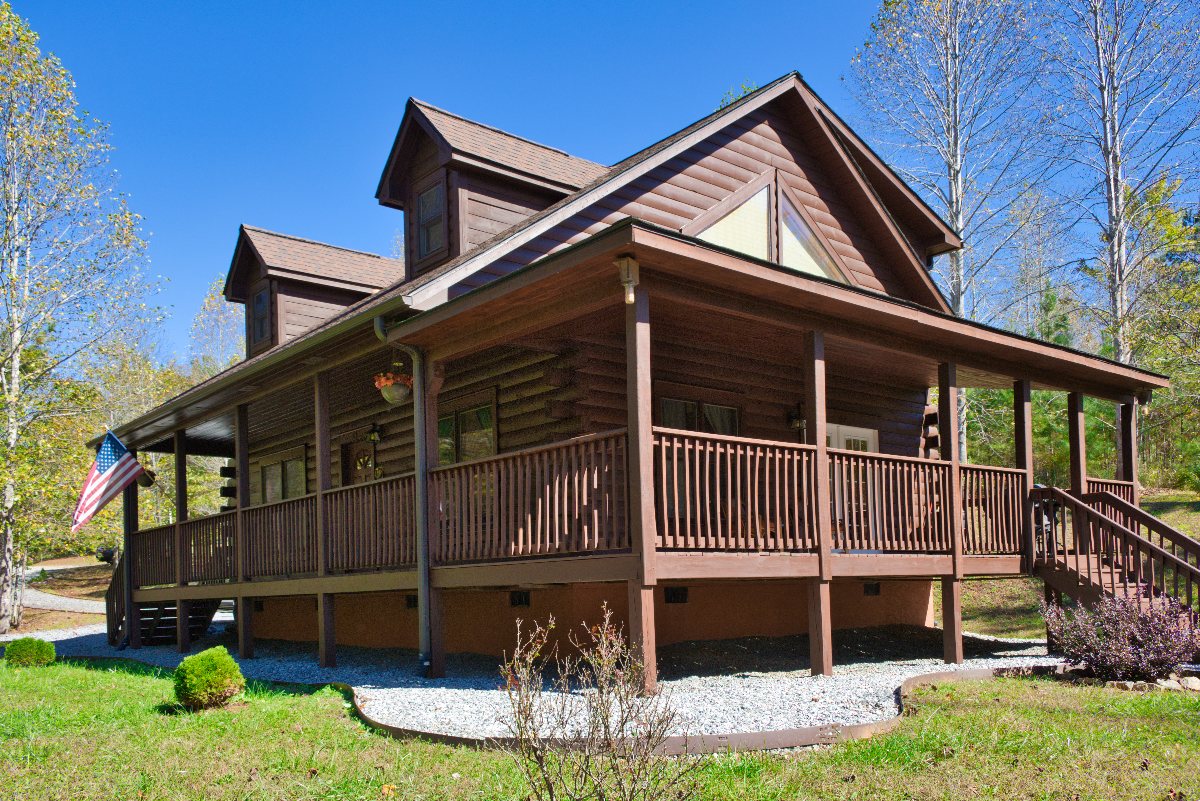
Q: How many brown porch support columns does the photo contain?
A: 11